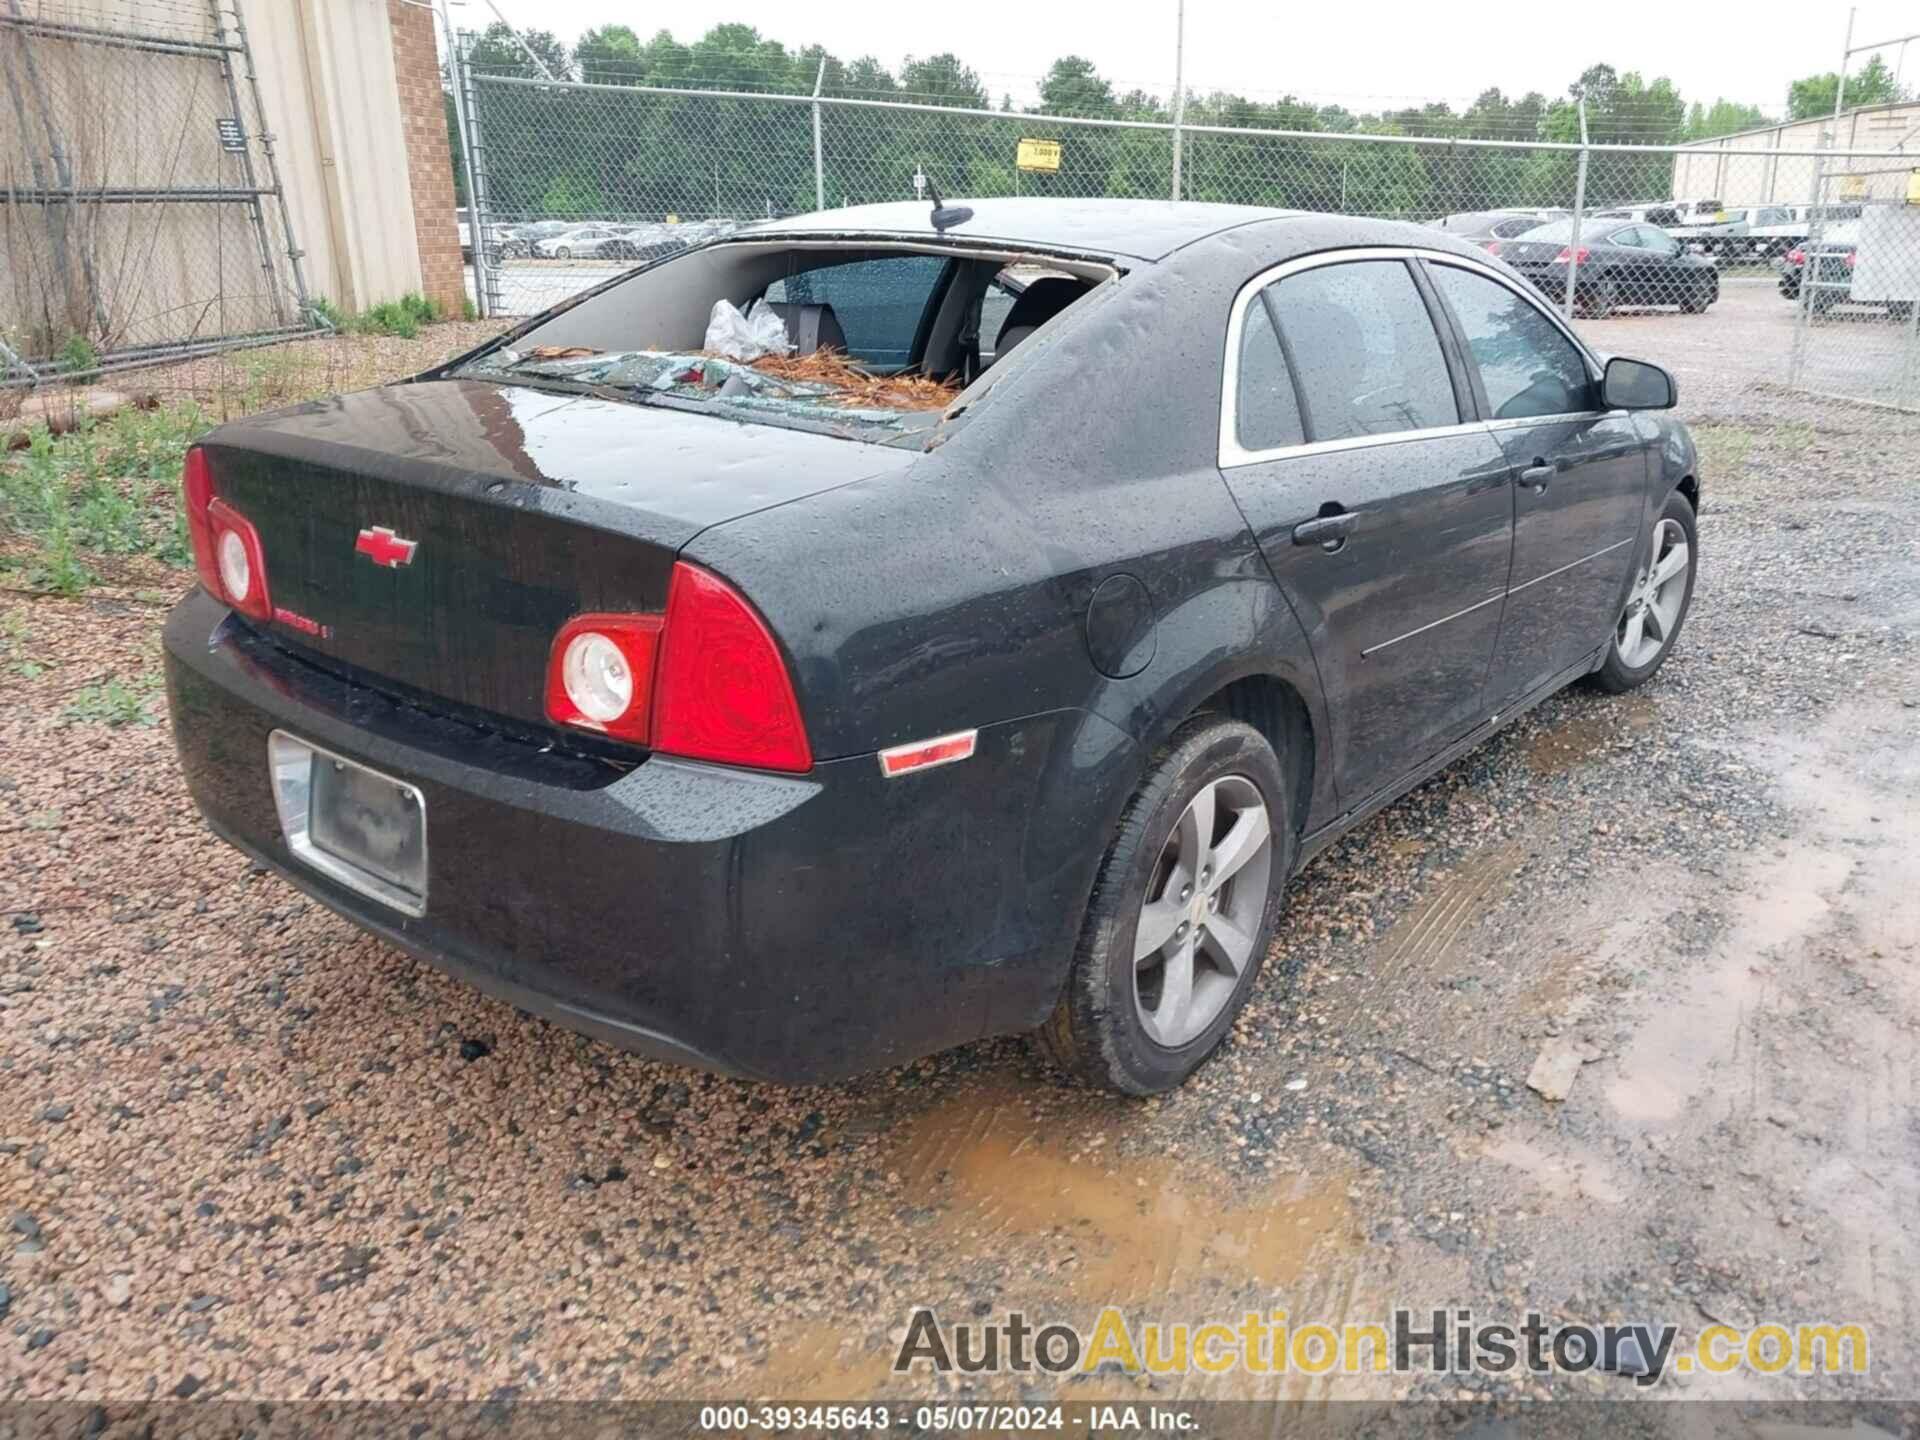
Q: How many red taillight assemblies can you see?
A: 2